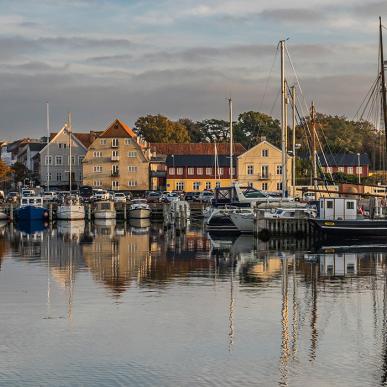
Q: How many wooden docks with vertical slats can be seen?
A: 1